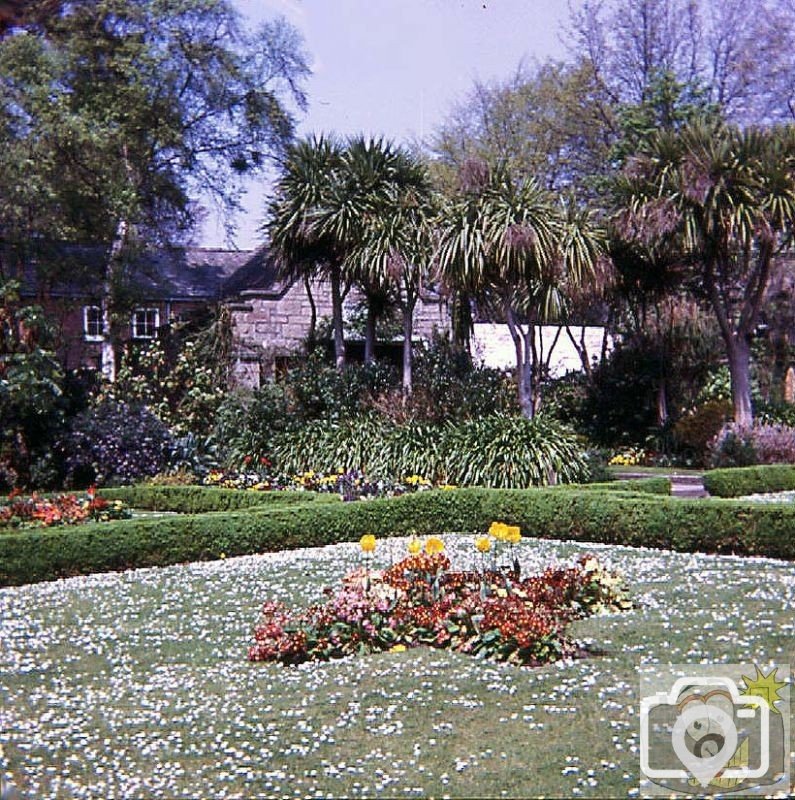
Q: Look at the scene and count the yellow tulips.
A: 6